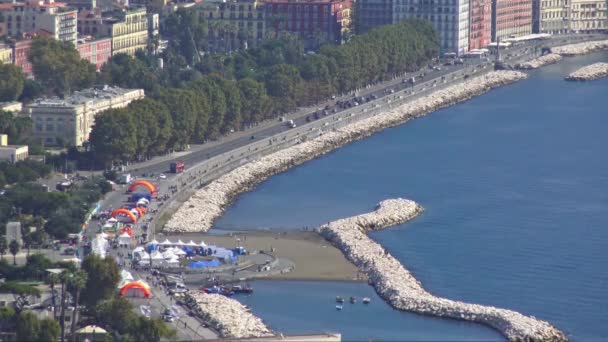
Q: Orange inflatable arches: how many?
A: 3